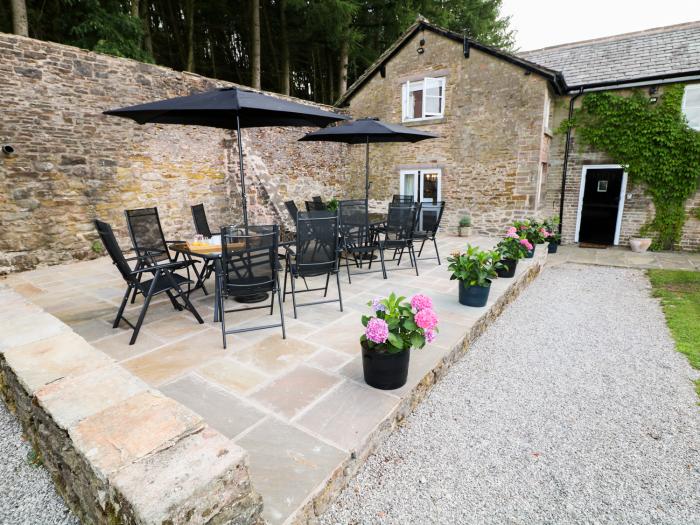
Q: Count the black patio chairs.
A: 12